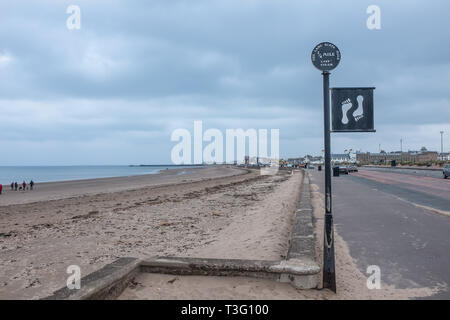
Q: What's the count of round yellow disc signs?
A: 0